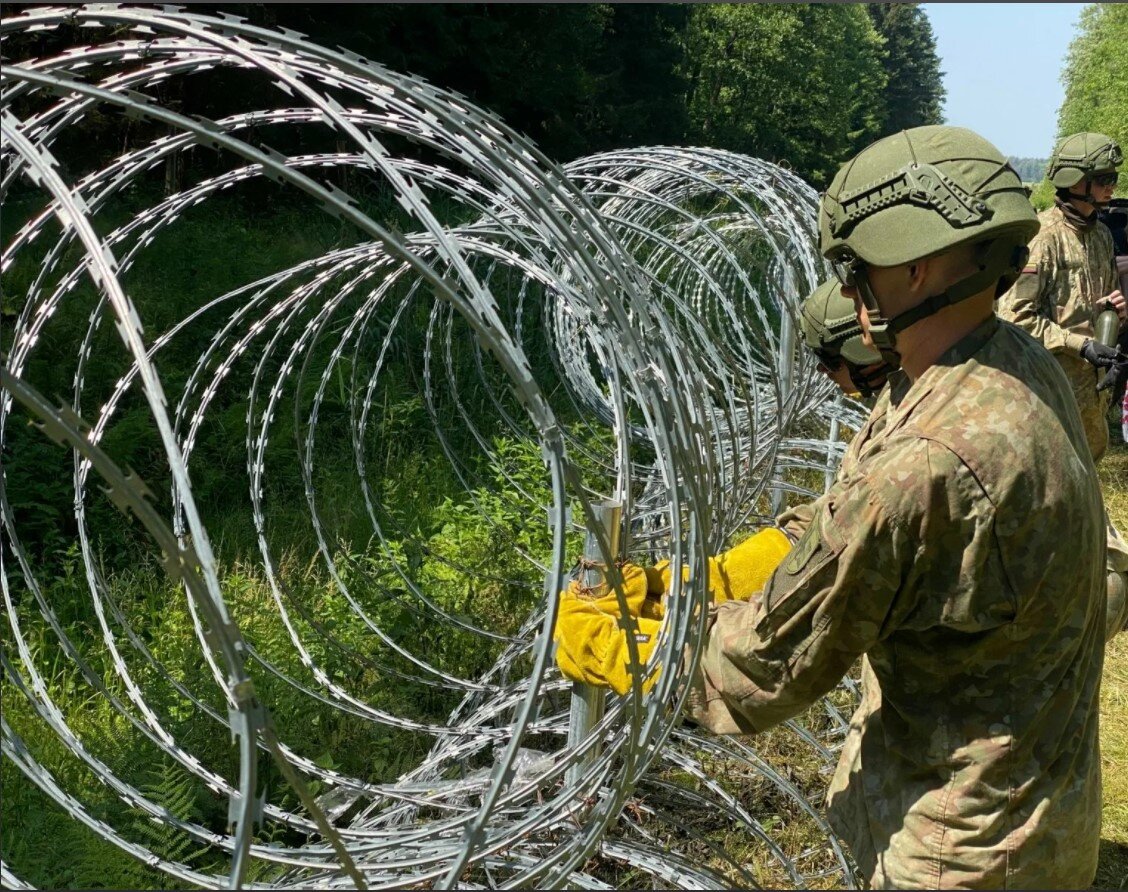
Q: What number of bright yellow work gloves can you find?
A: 2